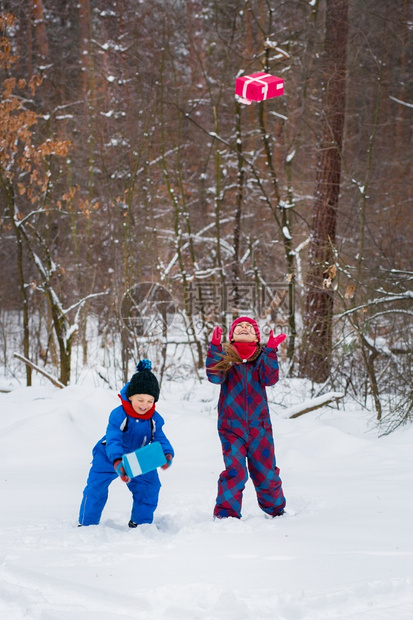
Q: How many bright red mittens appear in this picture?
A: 2